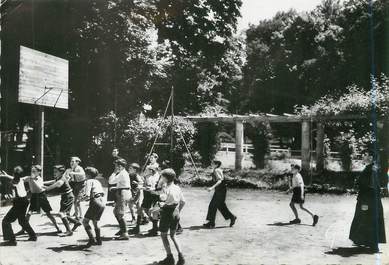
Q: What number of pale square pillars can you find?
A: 3